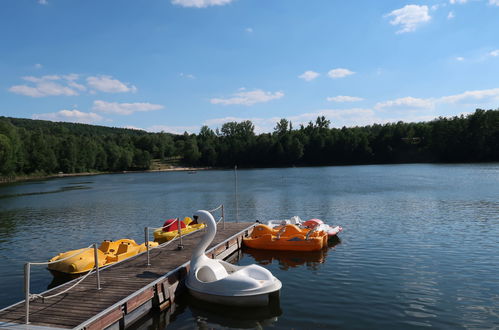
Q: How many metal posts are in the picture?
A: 6